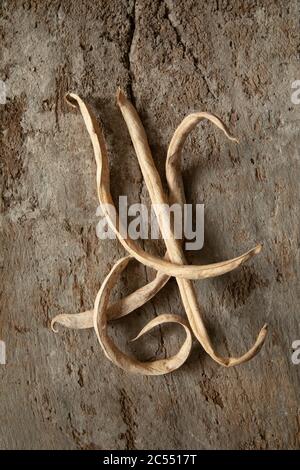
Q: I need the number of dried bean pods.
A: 4